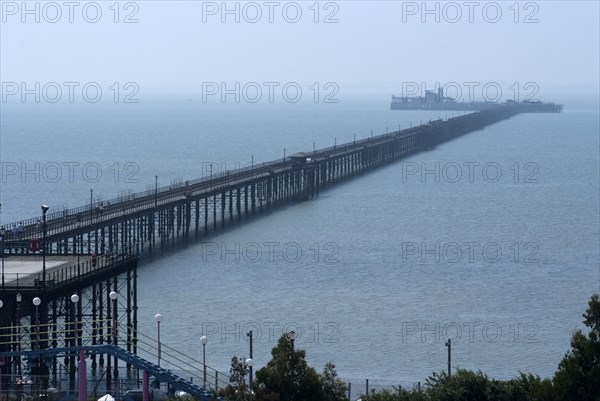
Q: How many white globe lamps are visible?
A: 7